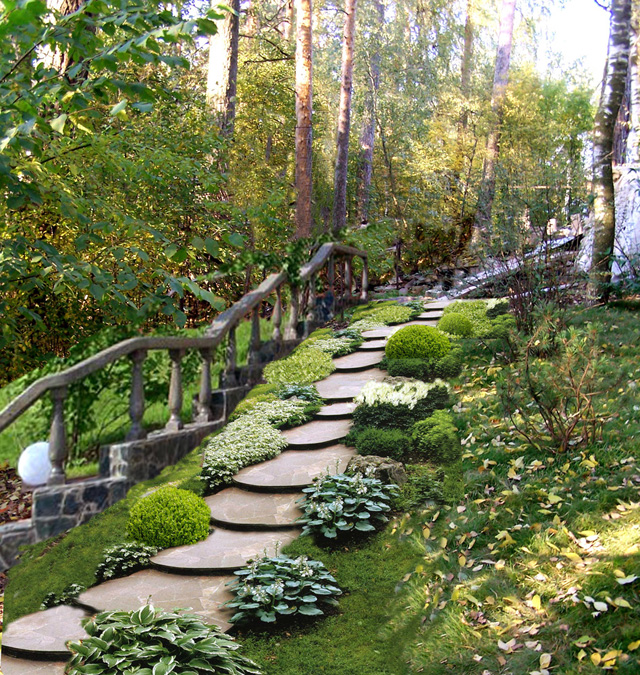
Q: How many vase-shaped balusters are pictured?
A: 12